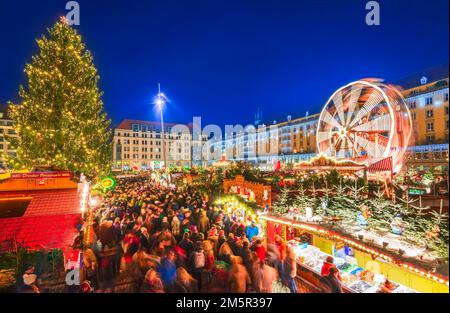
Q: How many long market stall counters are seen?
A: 1